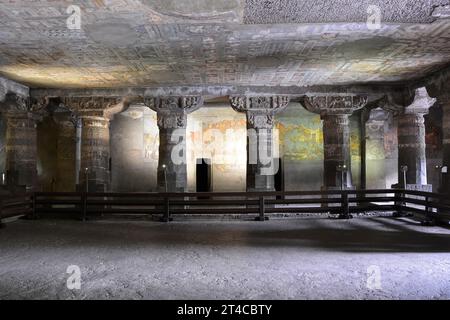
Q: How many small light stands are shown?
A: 4